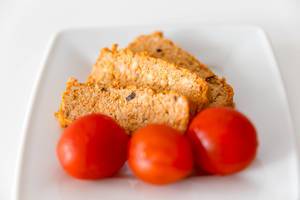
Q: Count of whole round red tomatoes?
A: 3